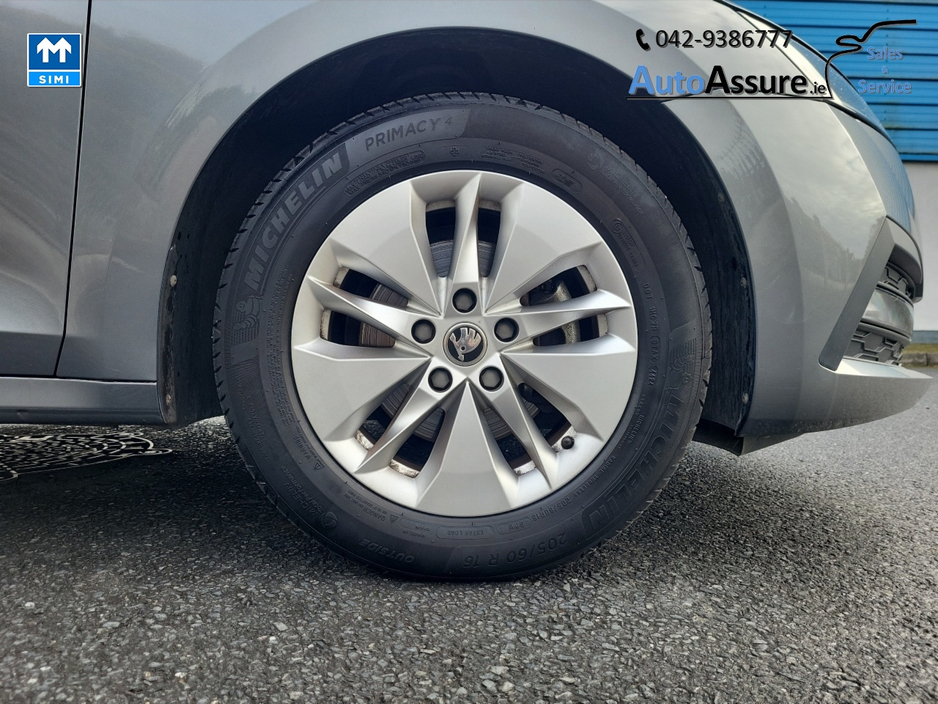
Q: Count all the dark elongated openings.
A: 10